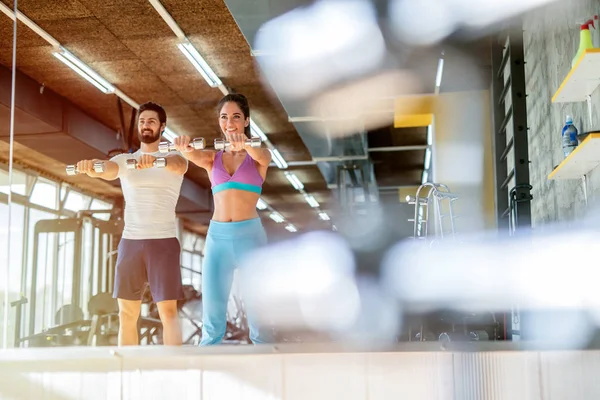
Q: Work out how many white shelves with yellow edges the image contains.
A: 2